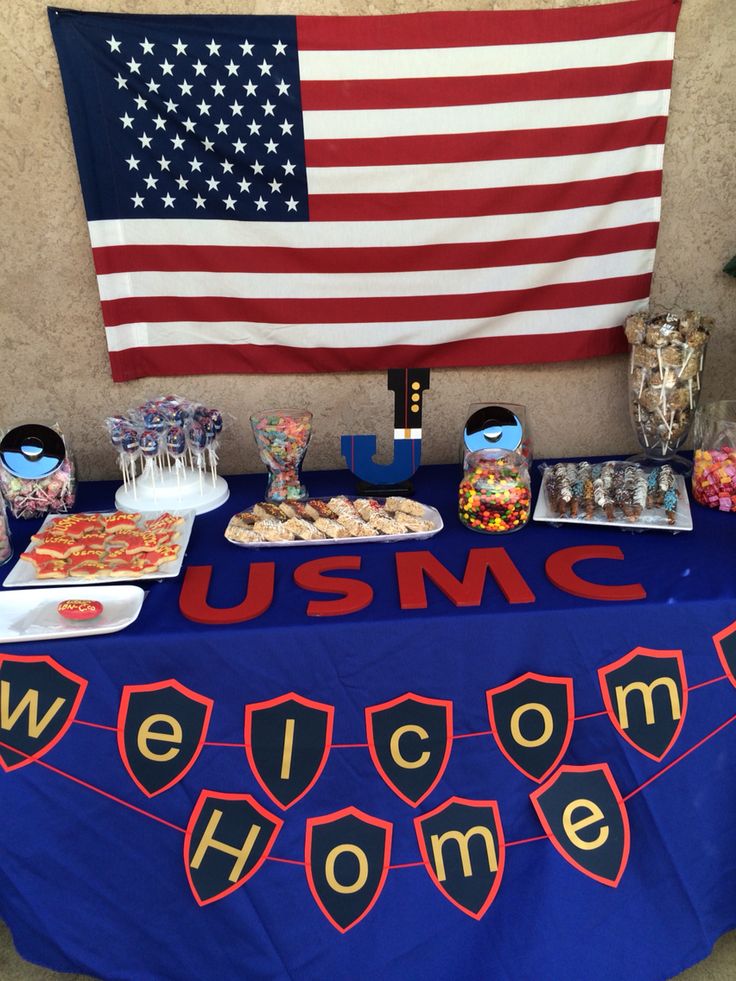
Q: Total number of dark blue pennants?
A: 11